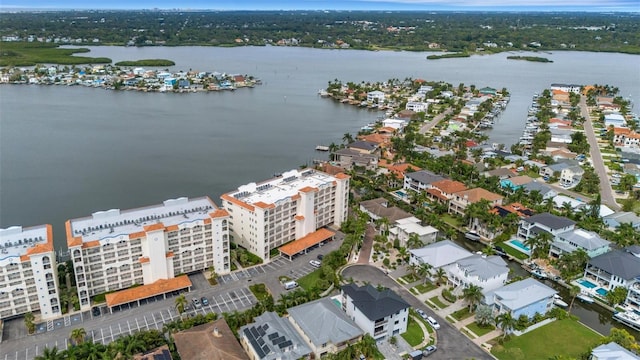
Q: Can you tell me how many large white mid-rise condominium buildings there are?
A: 3